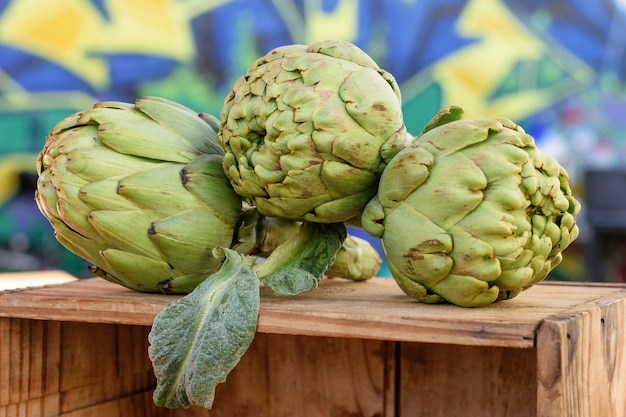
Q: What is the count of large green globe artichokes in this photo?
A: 3